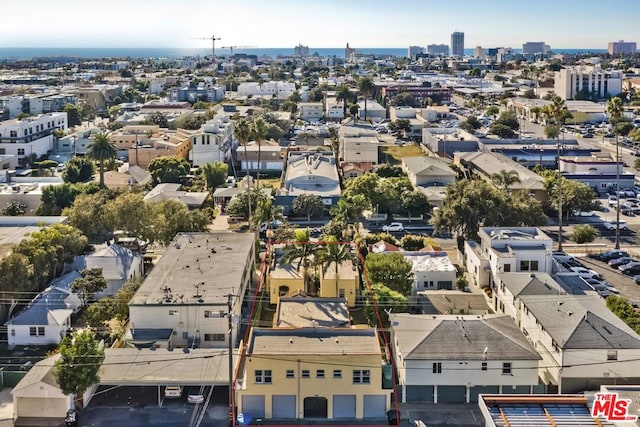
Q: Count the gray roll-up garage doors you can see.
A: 4